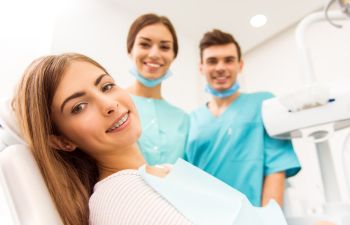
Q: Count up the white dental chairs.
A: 1